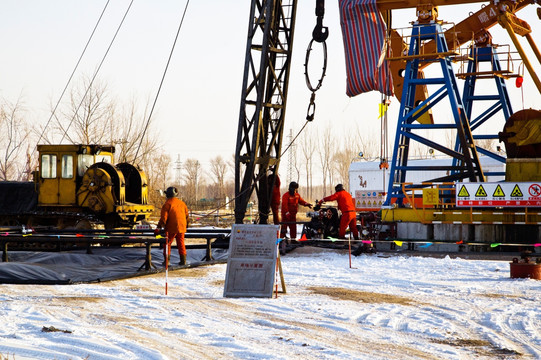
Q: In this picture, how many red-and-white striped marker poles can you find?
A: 3